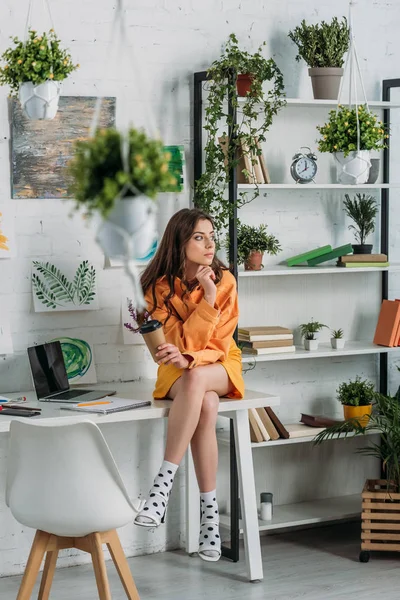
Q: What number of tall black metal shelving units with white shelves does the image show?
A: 1